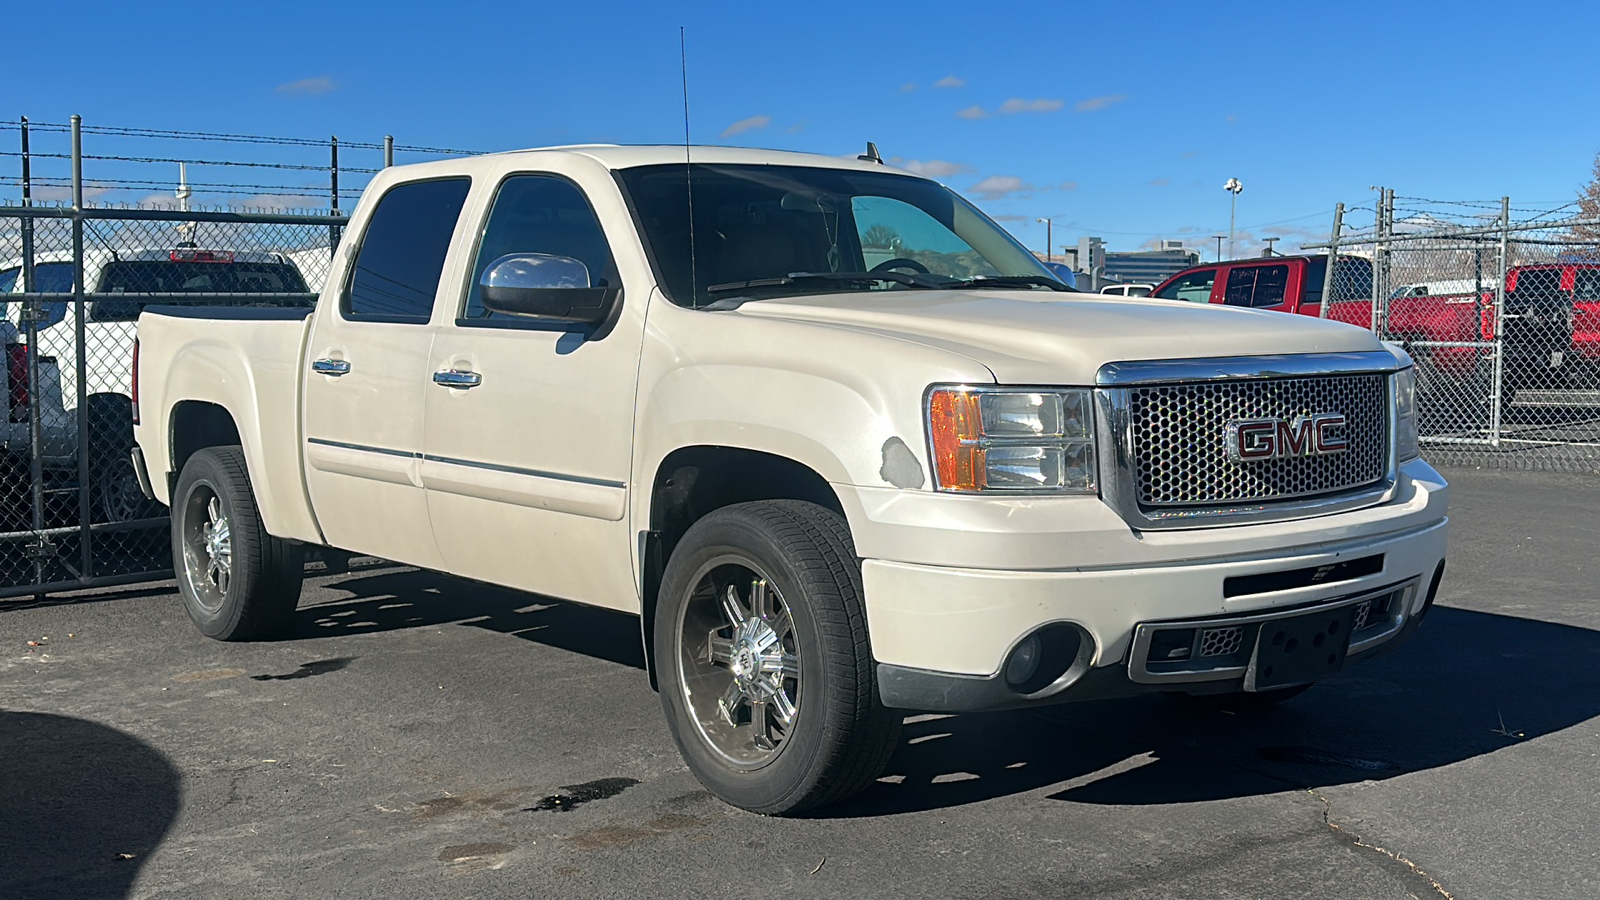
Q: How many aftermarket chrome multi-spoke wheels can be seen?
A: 2